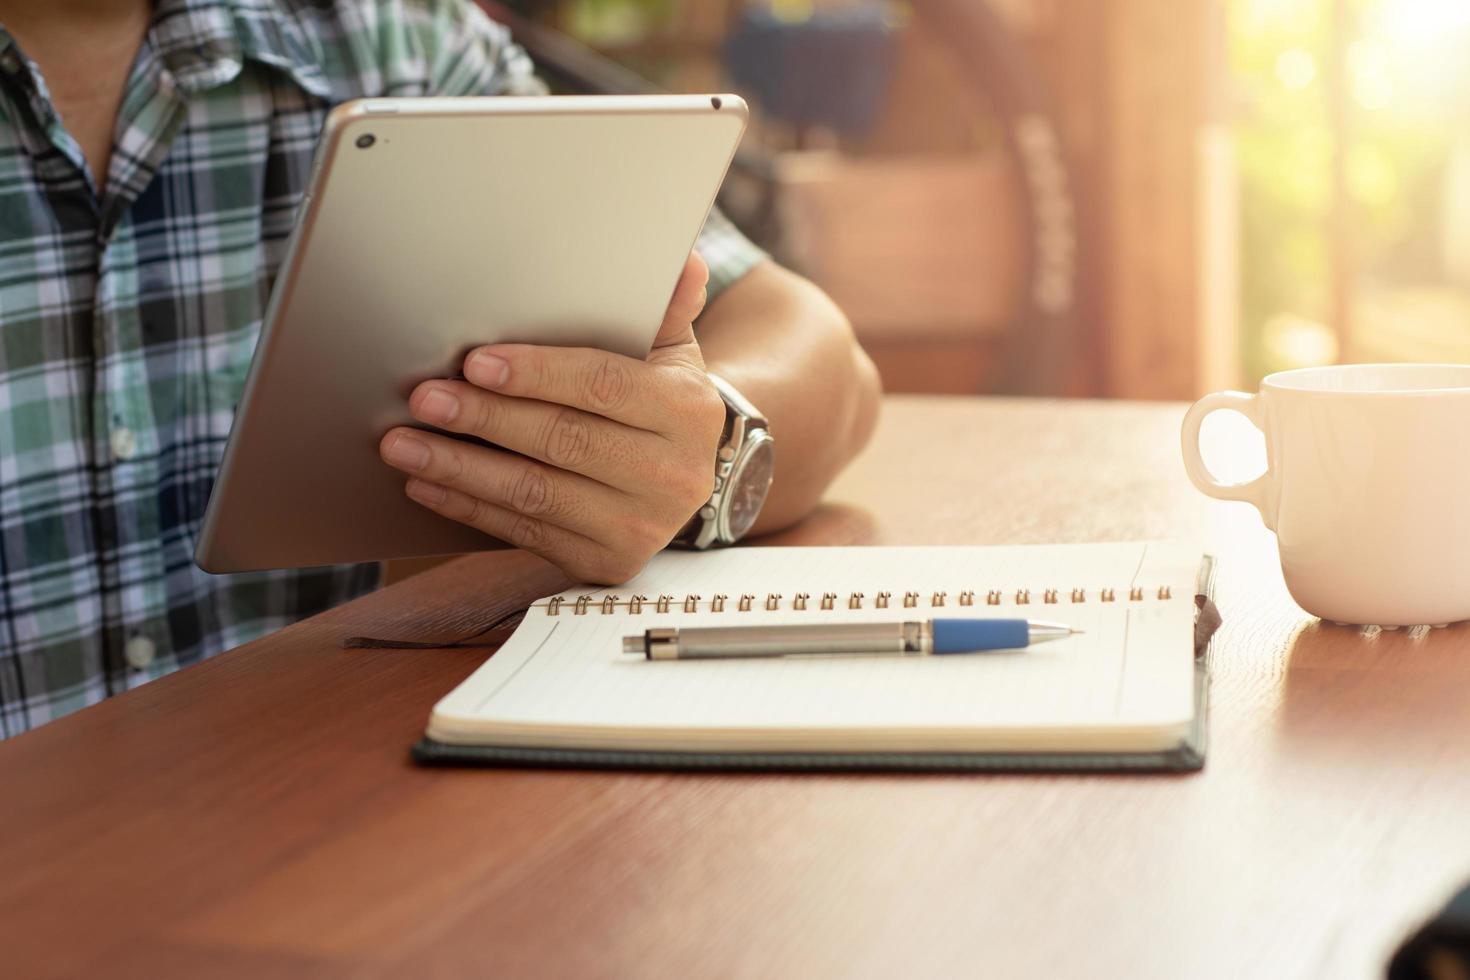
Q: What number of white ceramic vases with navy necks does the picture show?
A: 0